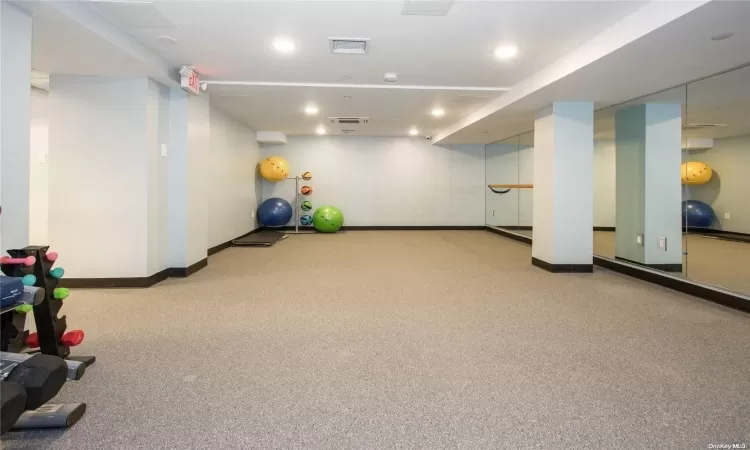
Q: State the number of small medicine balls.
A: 4